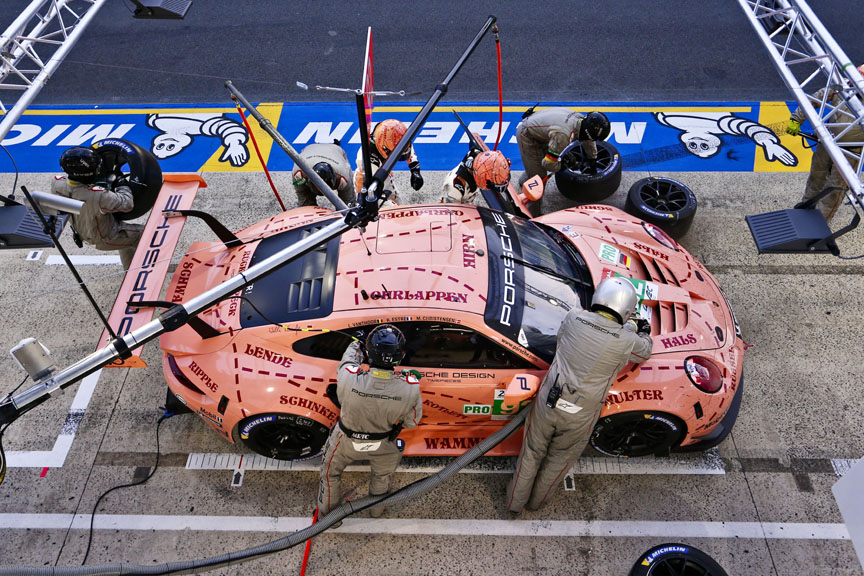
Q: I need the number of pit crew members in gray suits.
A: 6